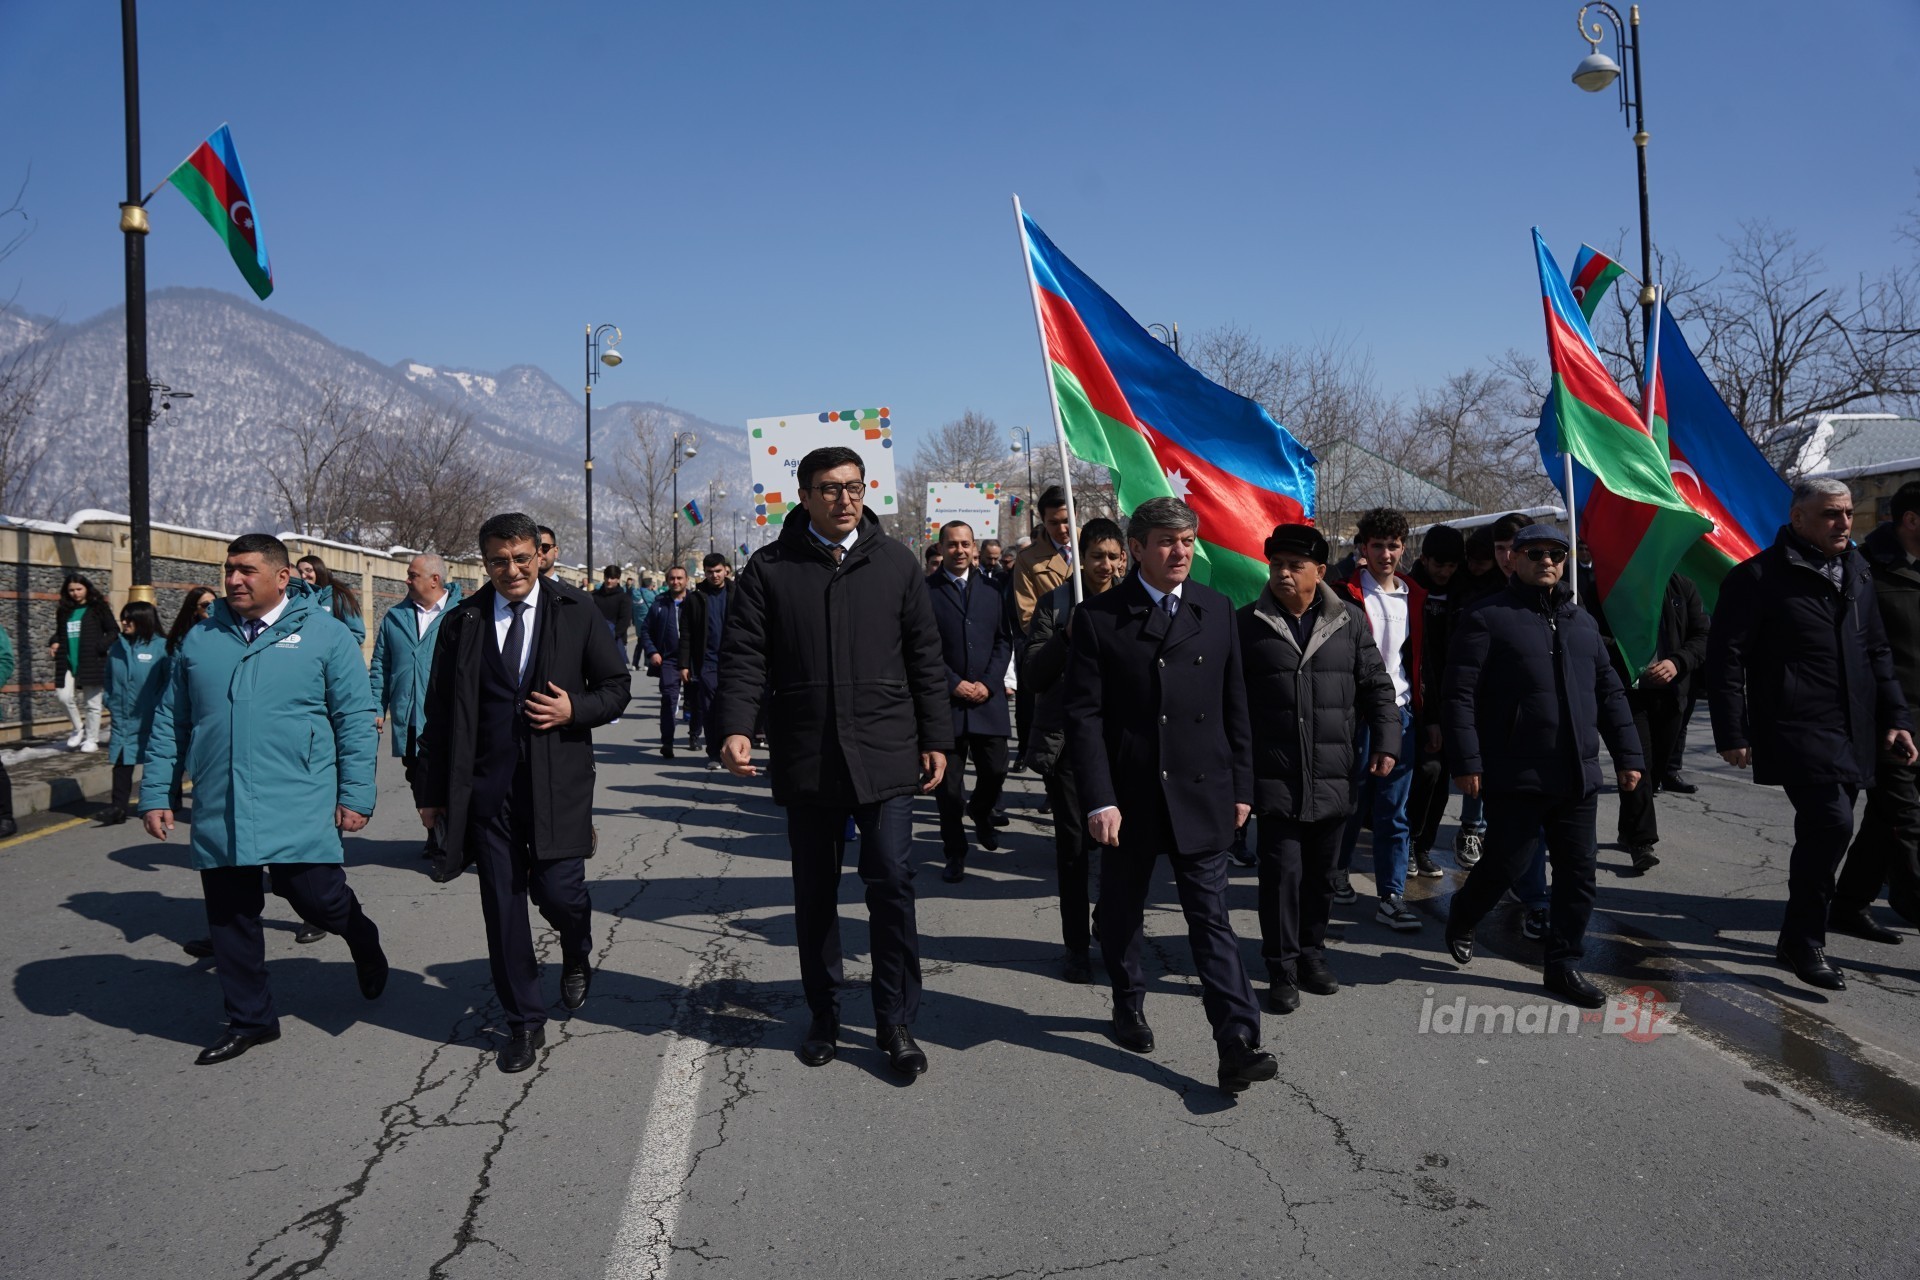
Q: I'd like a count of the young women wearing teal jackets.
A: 3